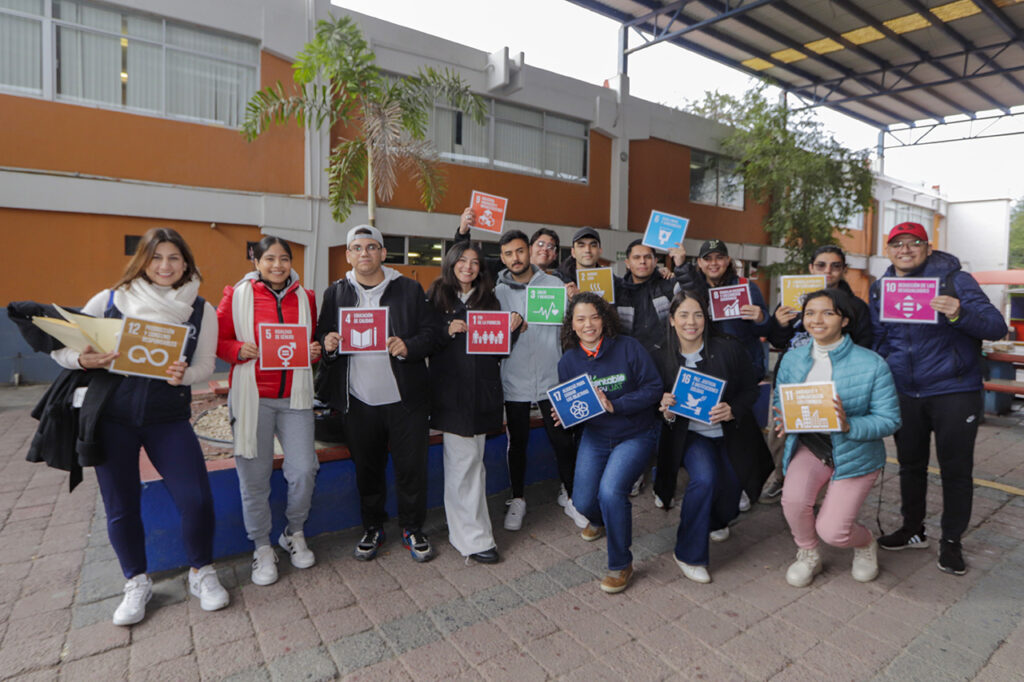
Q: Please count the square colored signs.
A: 14